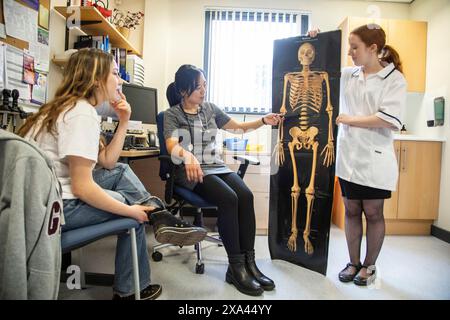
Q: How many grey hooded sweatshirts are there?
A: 1